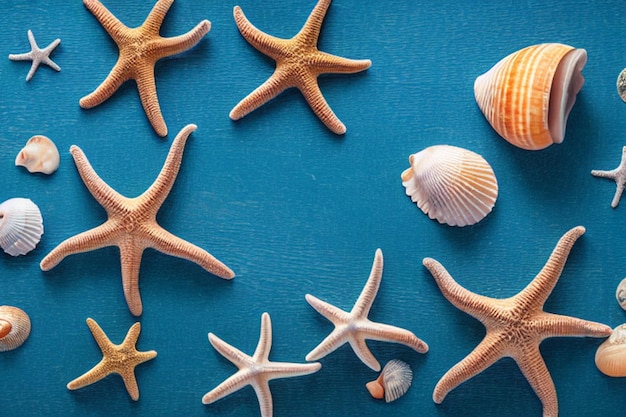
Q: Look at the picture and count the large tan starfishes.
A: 4